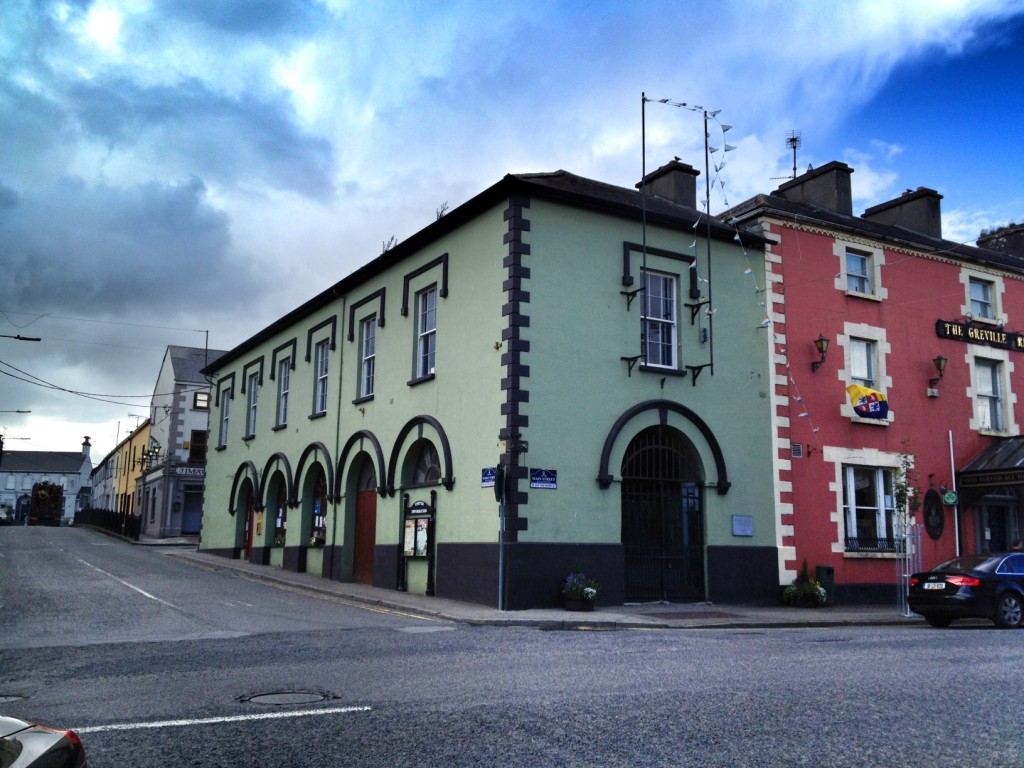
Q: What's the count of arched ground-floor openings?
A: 6